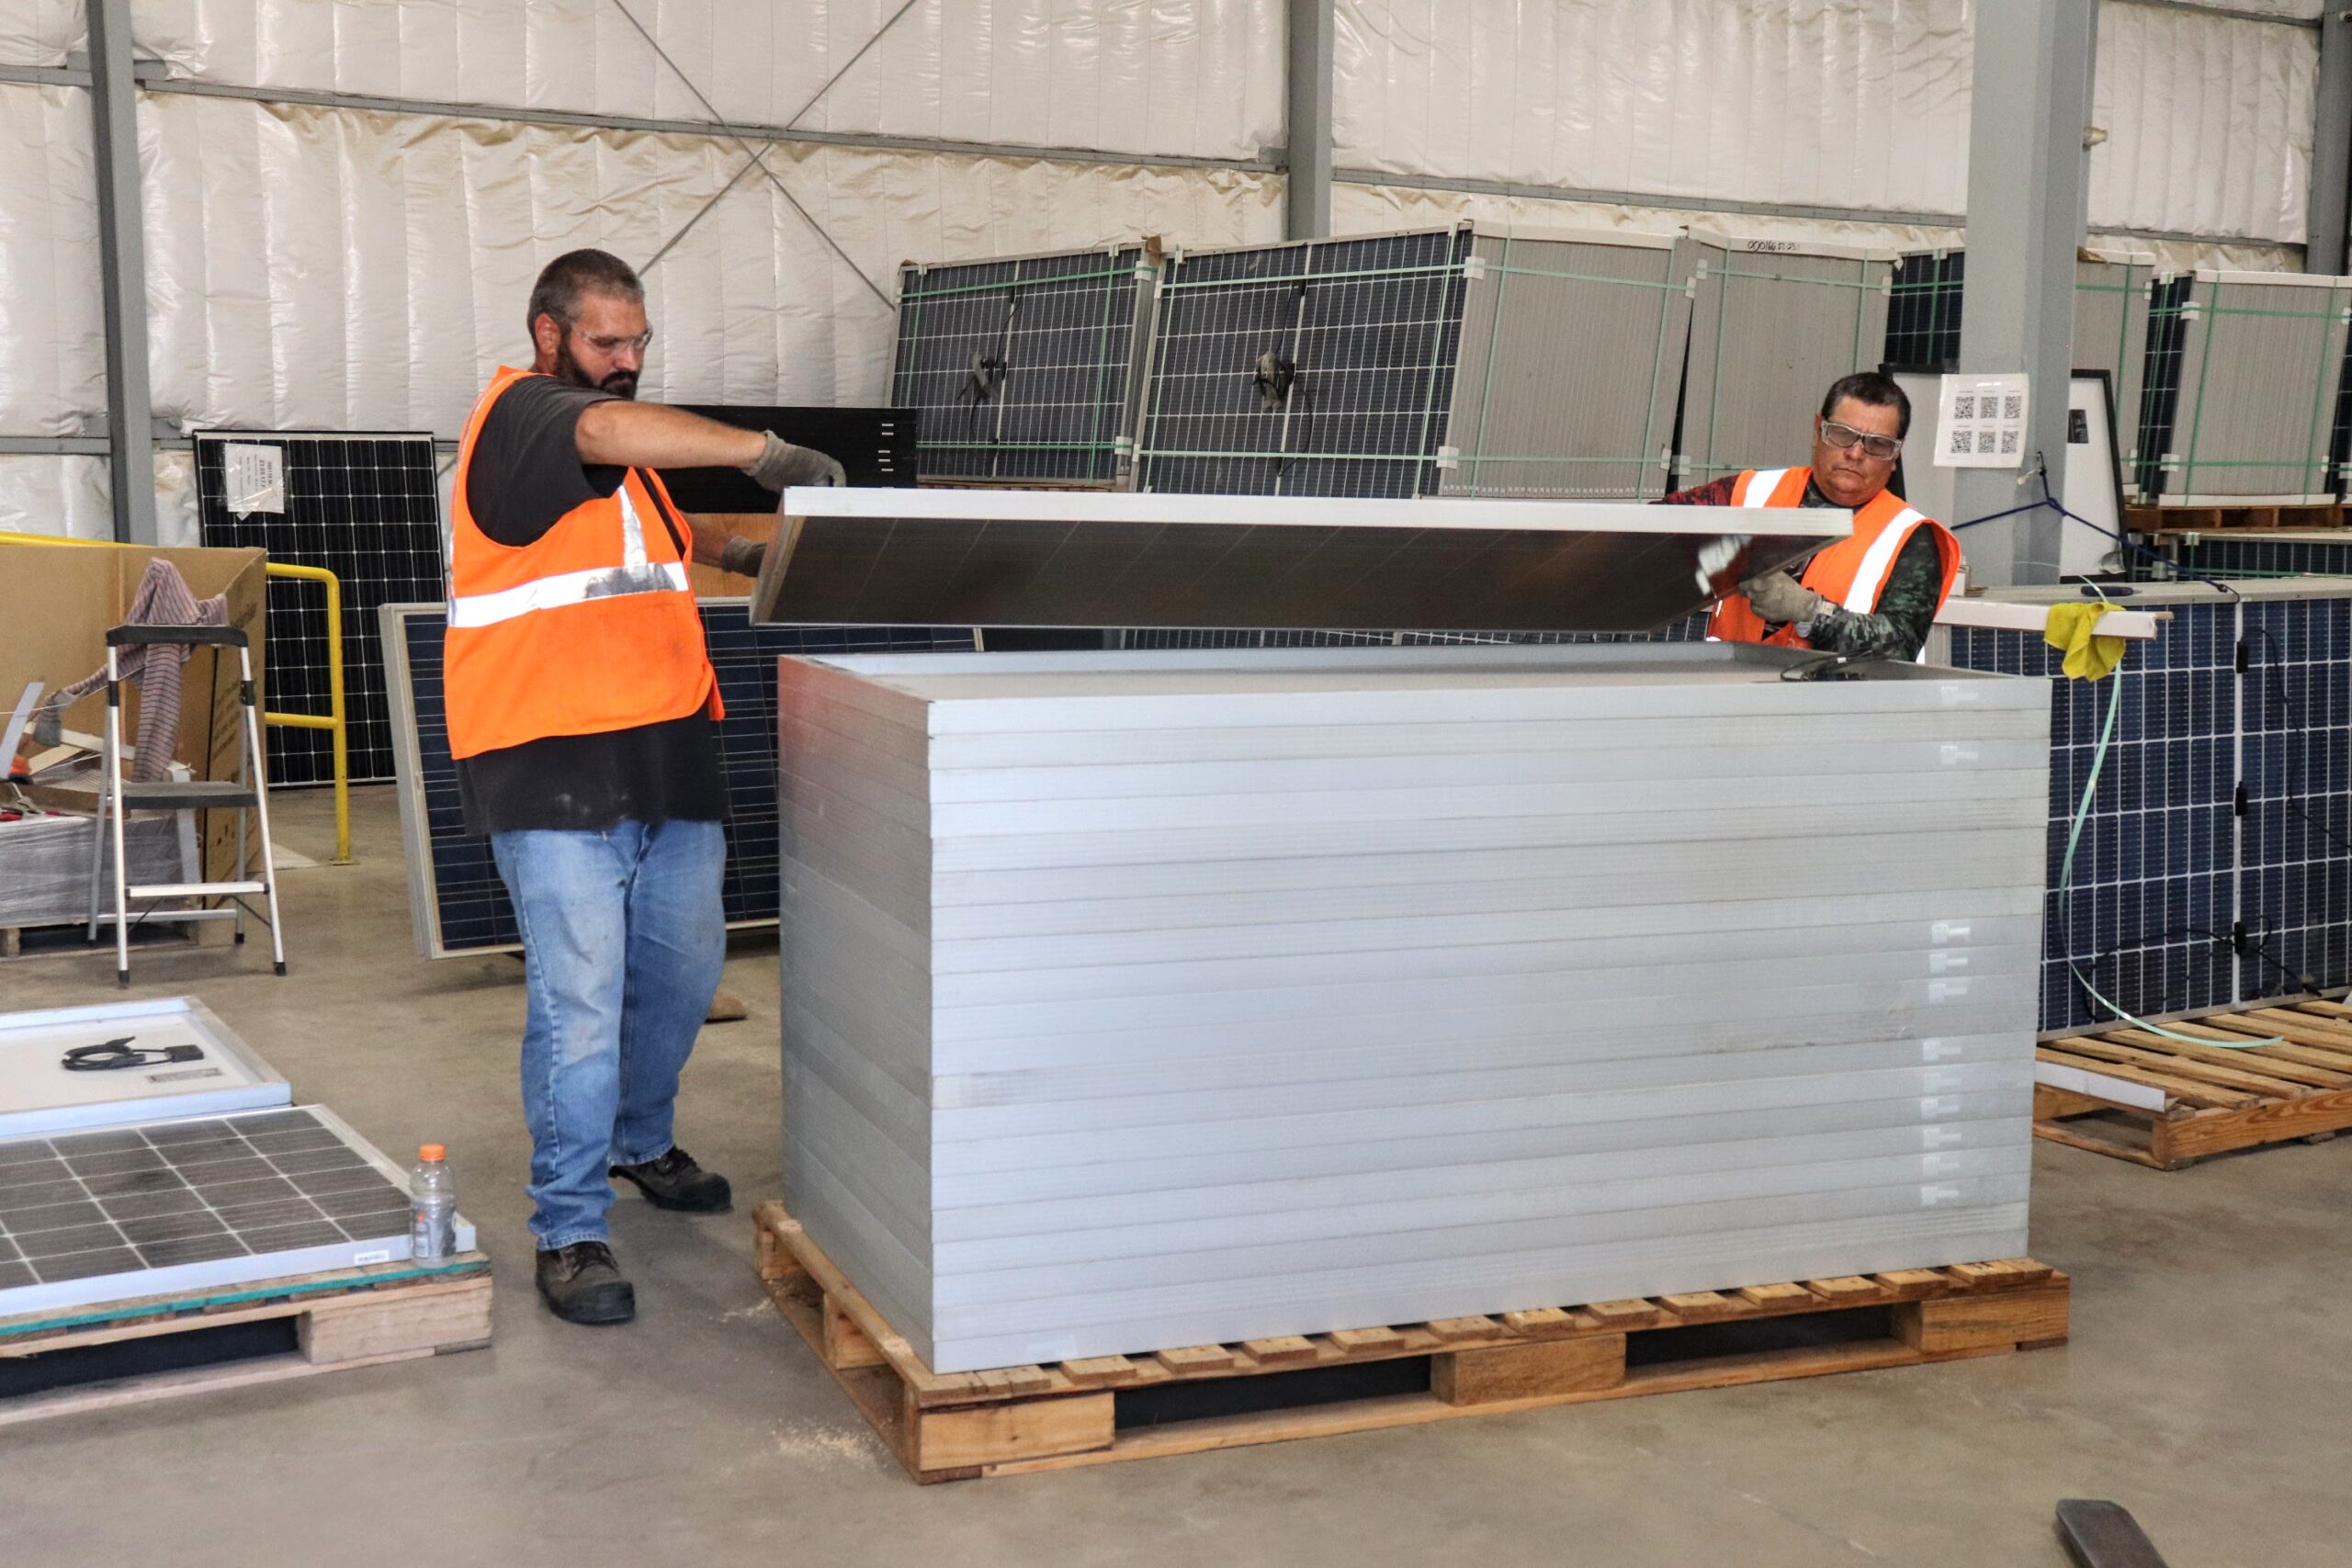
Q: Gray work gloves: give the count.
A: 3